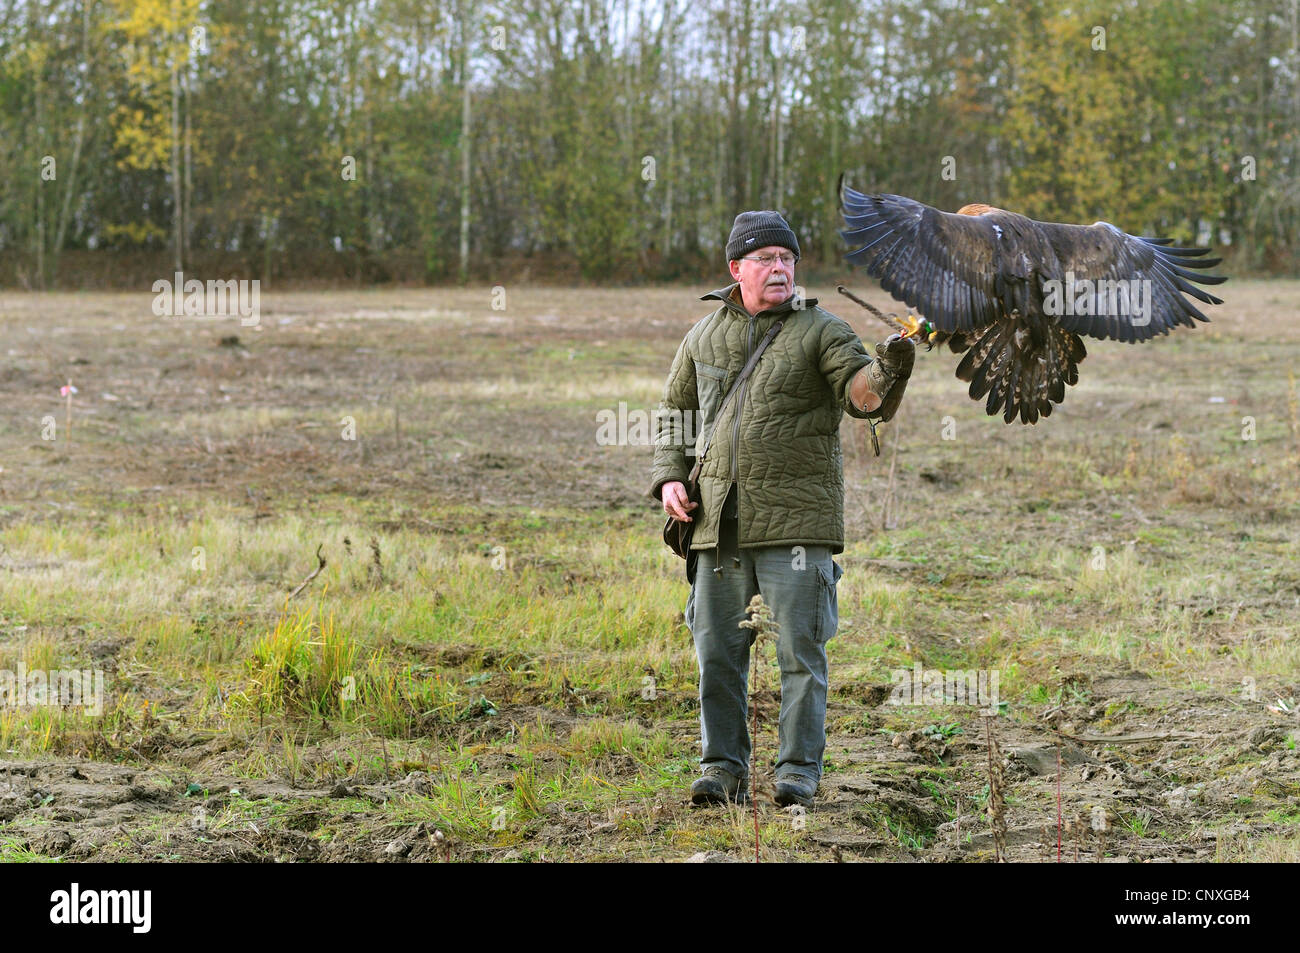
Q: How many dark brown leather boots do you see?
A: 2